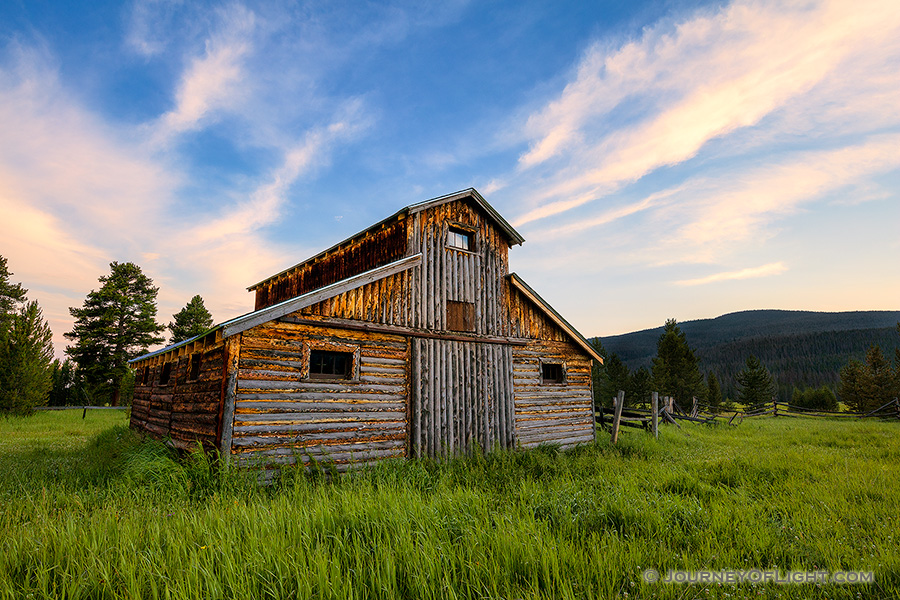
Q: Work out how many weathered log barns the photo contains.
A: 1